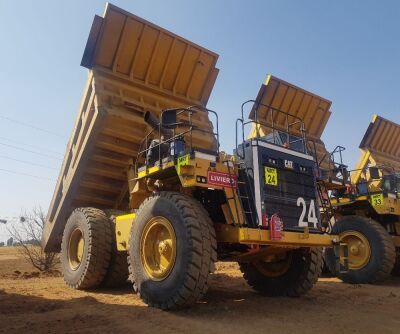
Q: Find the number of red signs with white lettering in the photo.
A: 1